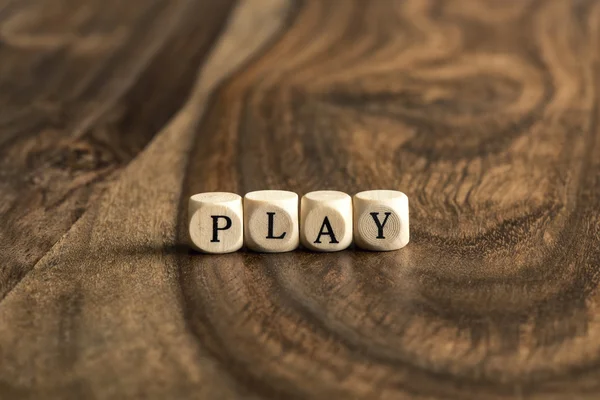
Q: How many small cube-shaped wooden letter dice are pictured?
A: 4